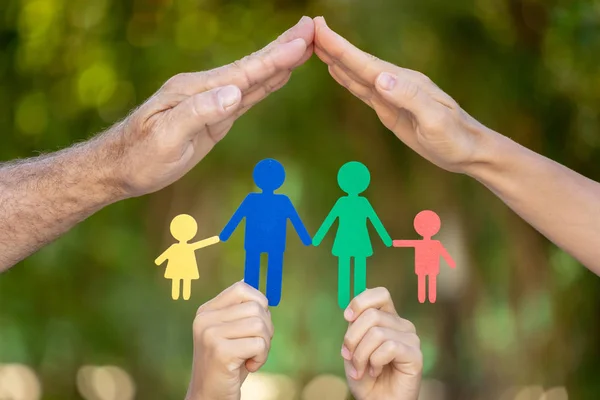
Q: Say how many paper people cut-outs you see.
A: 4